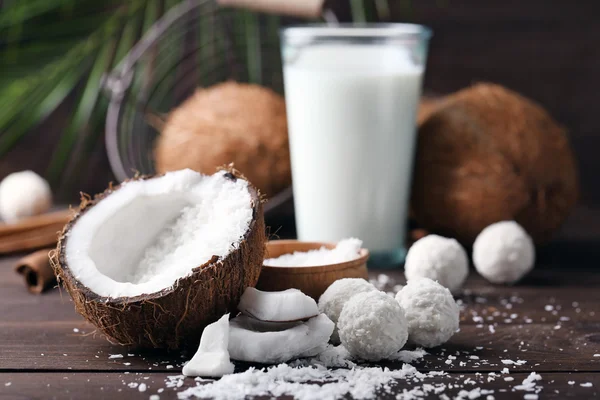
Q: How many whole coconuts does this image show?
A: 2